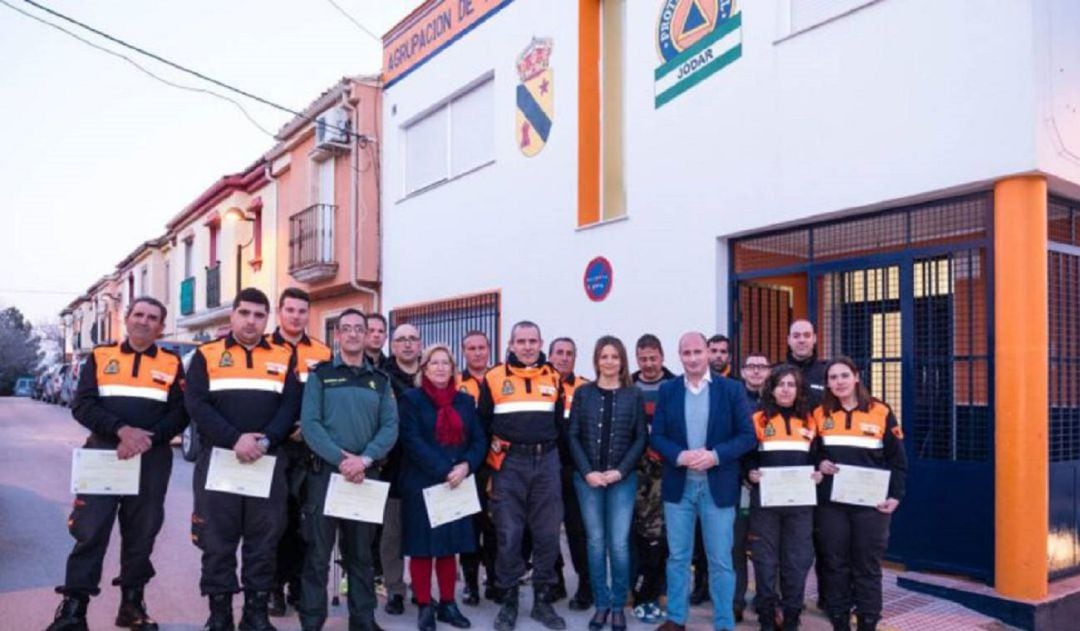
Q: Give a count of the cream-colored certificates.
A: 6